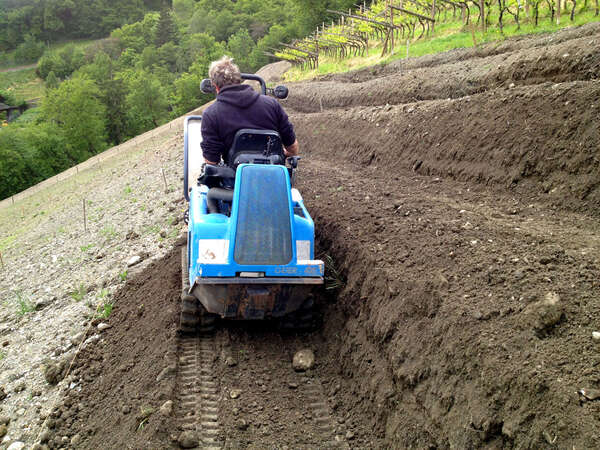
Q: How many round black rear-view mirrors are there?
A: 2